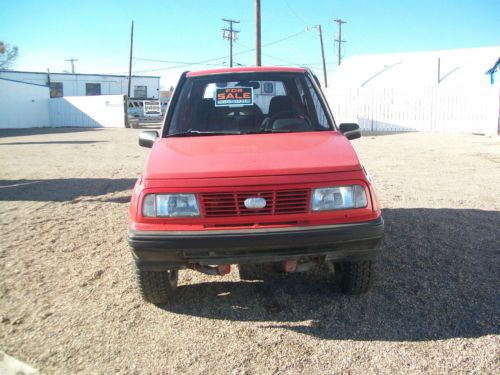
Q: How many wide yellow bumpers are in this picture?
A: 0